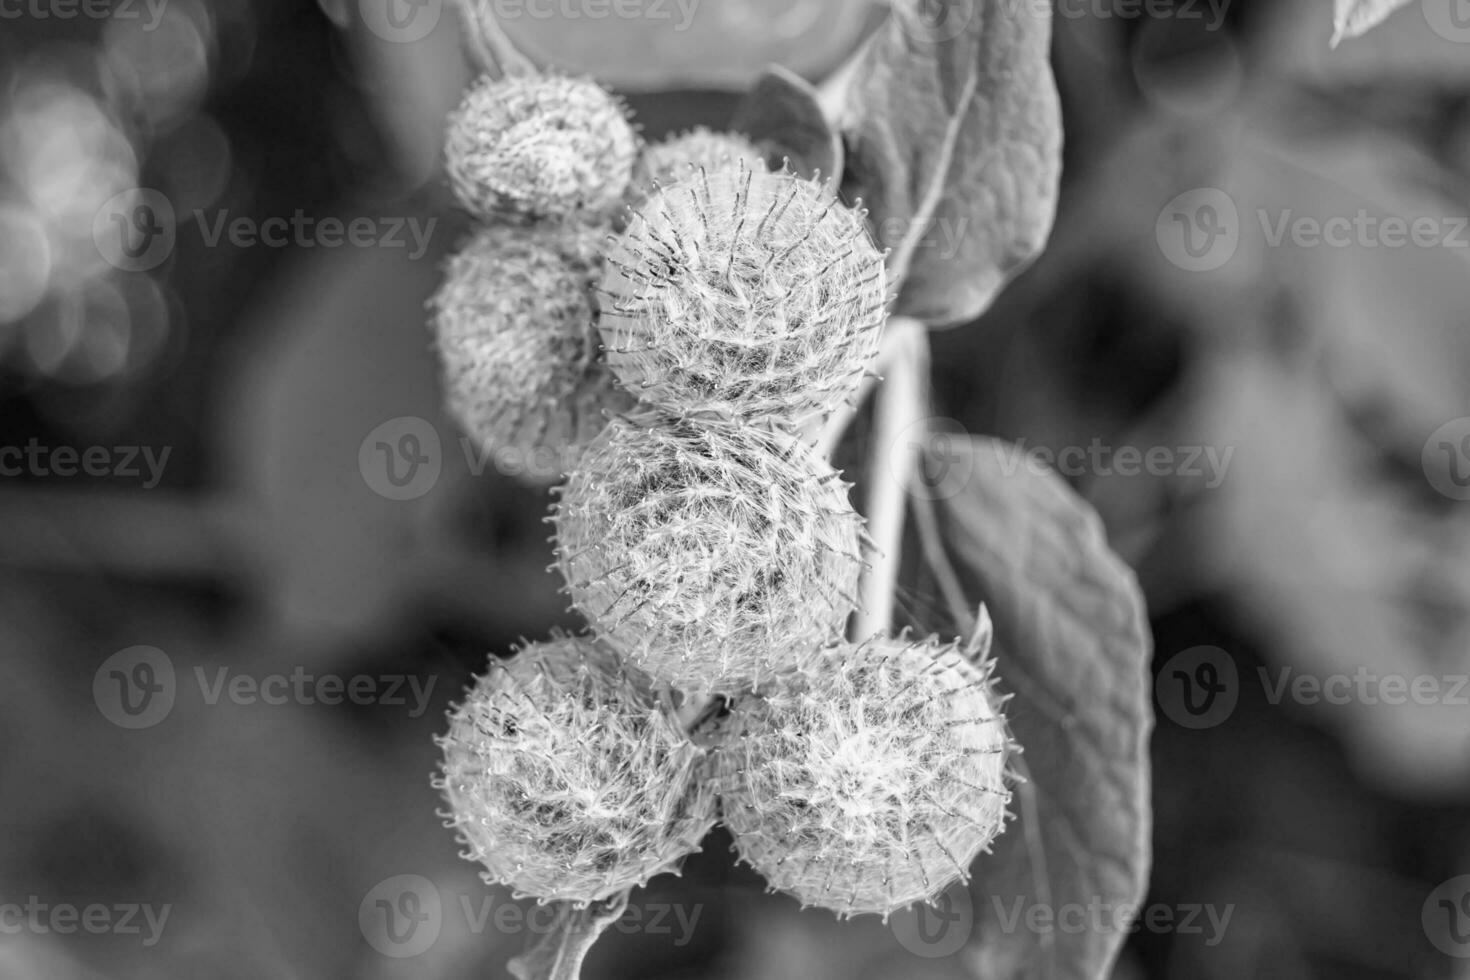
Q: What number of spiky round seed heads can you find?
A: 7